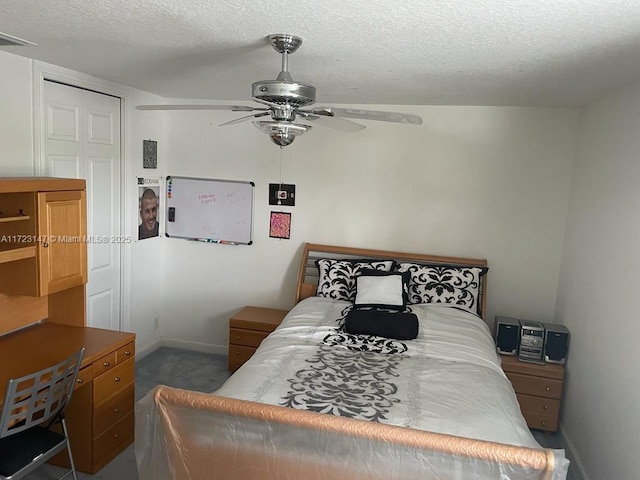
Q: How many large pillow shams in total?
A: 2